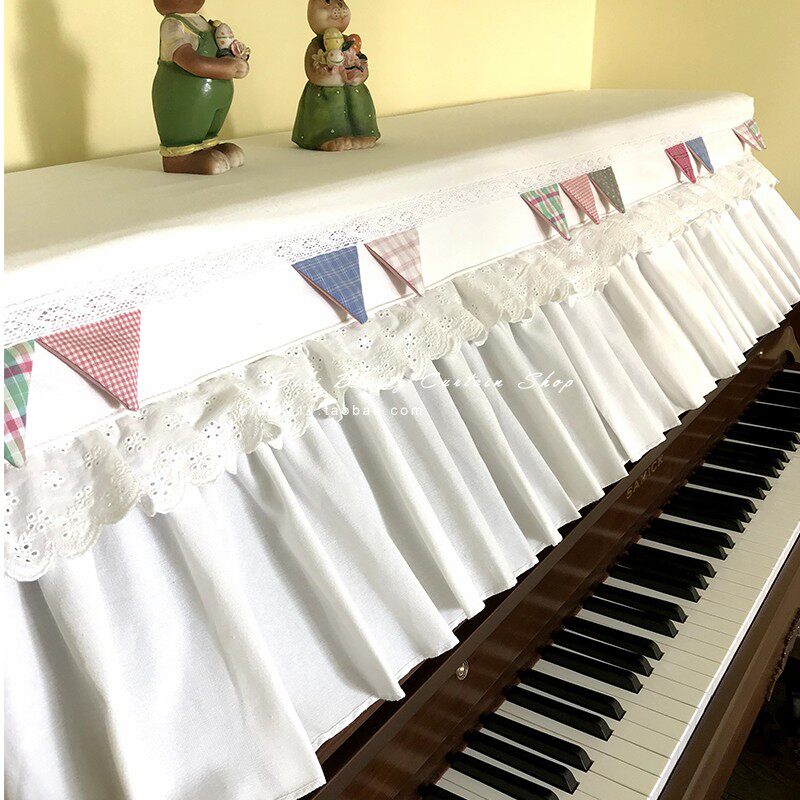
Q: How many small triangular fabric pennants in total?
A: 11